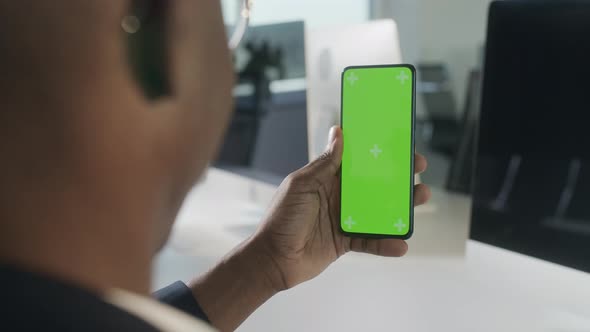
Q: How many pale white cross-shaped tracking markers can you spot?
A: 5